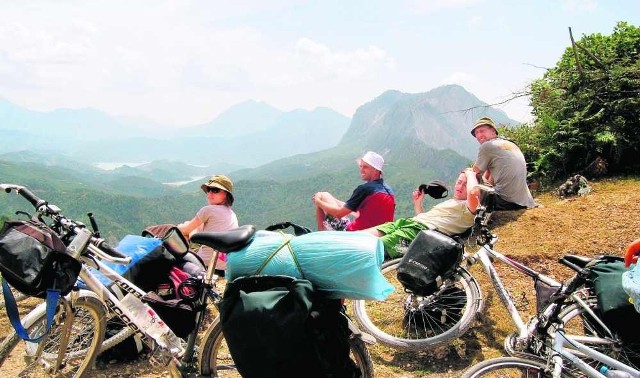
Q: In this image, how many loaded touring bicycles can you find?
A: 4